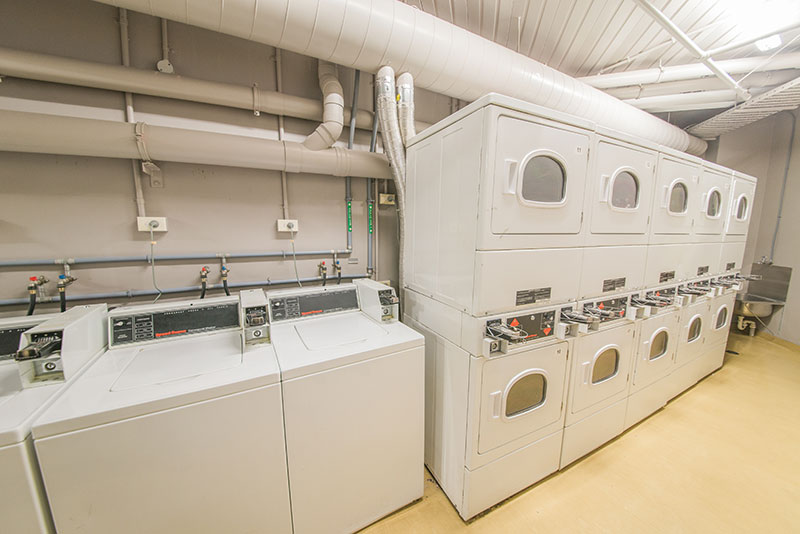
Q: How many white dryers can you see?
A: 10